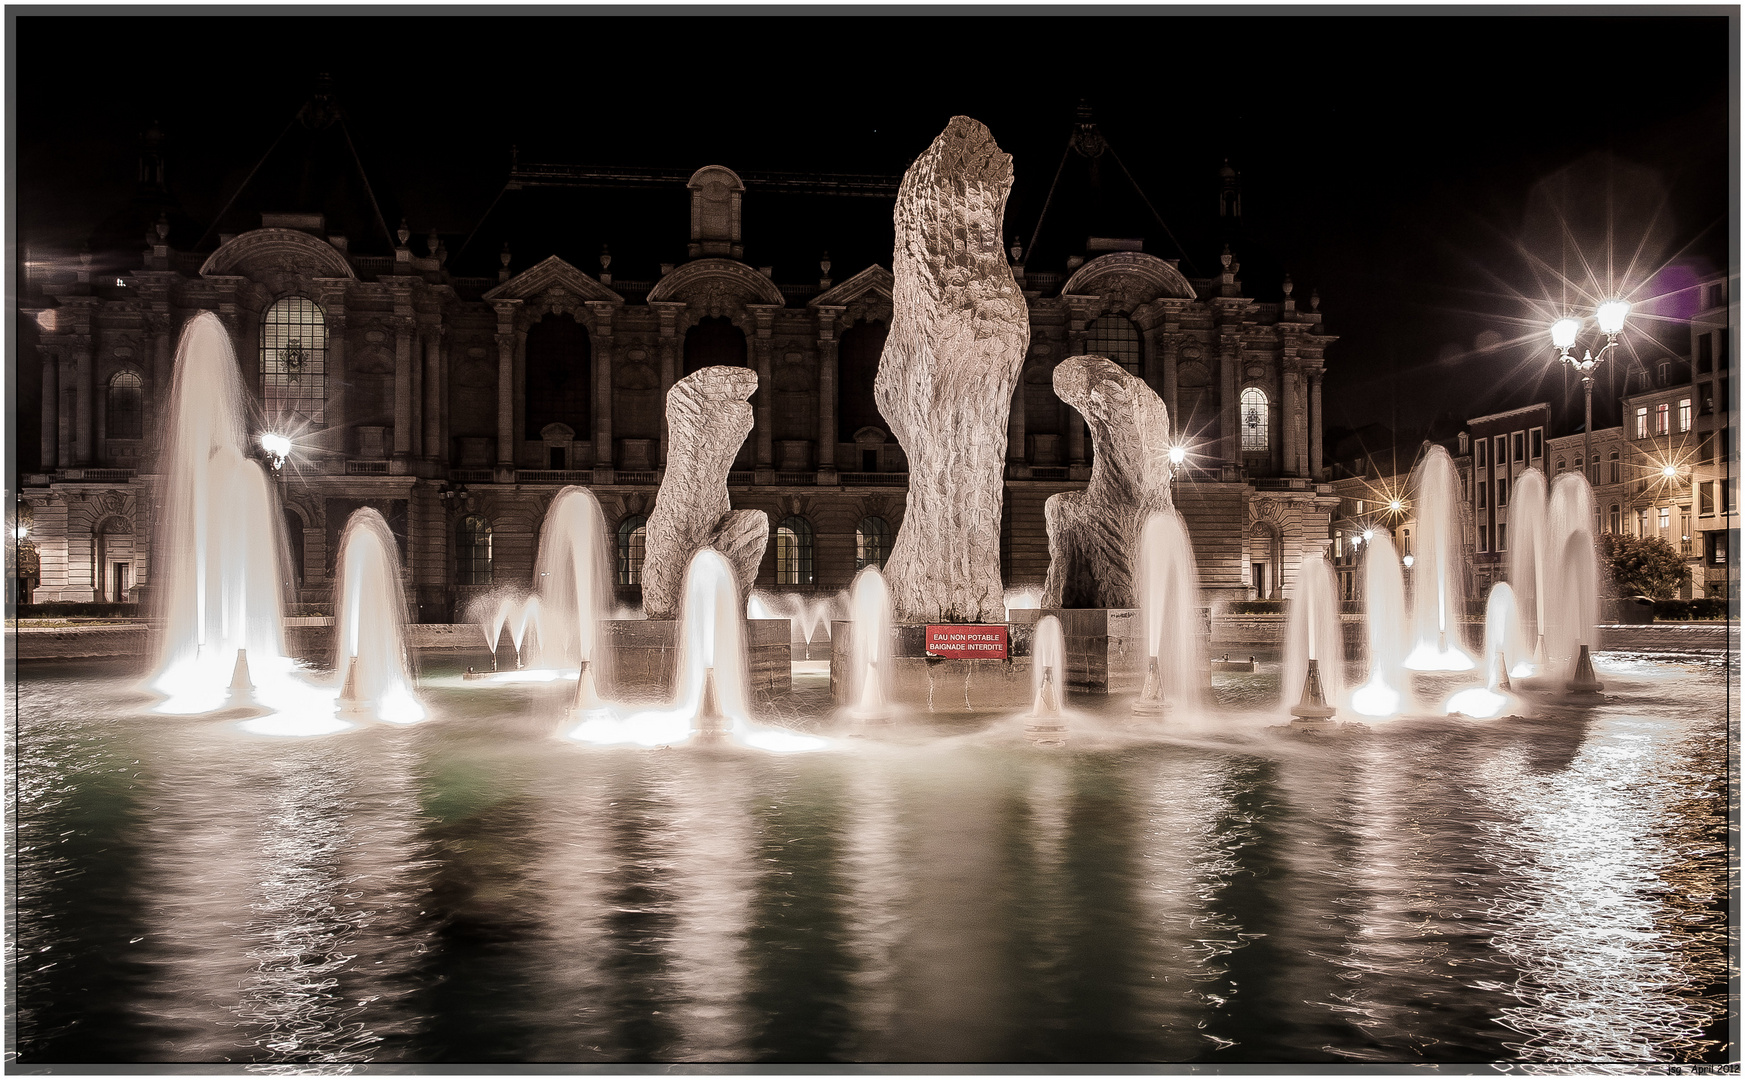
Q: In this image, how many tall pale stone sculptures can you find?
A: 3